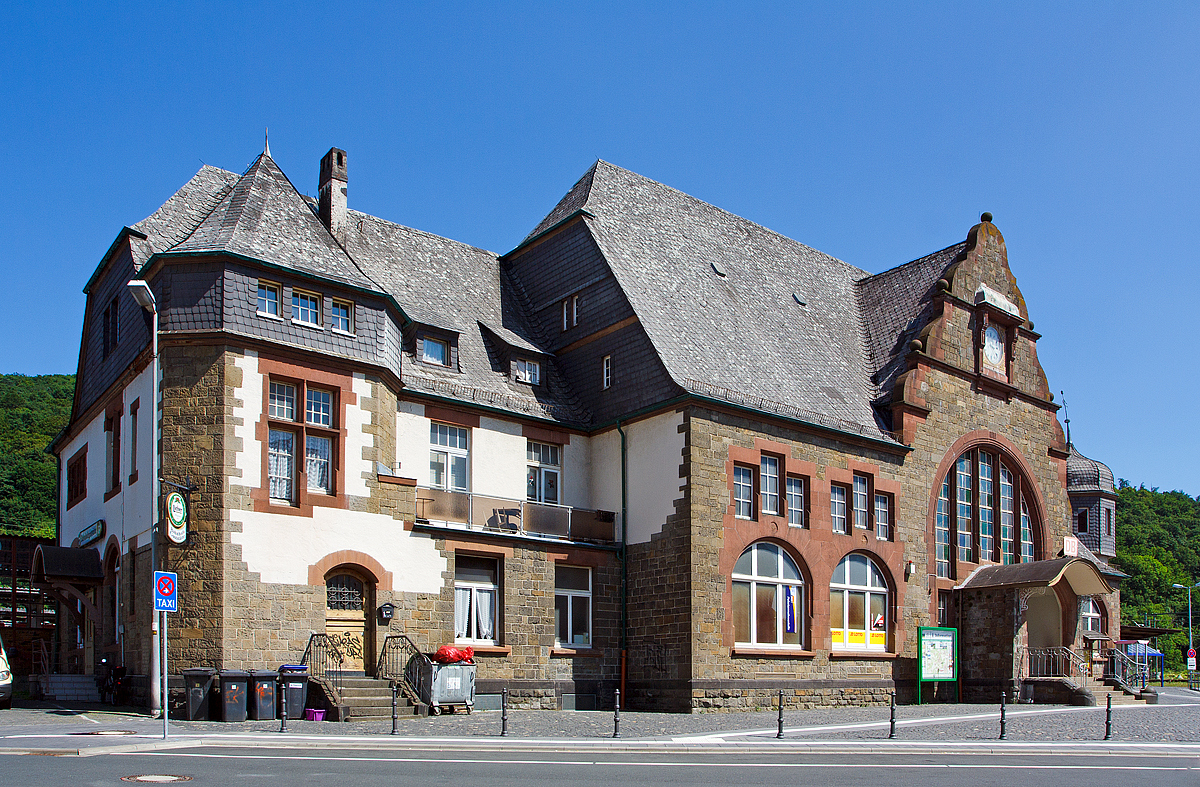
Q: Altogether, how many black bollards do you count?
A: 8